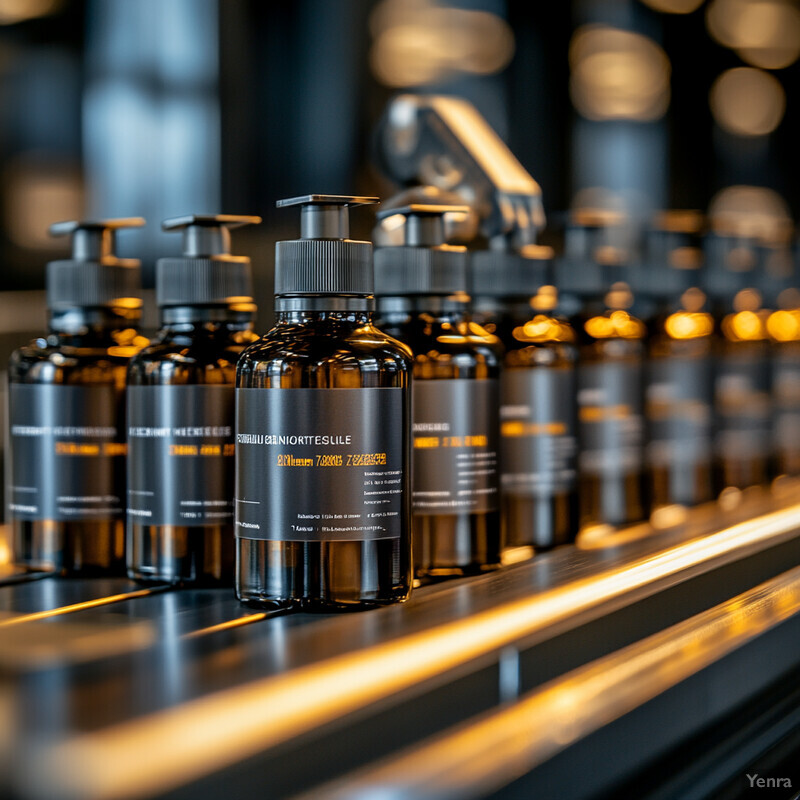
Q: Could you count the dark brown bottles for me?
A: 9